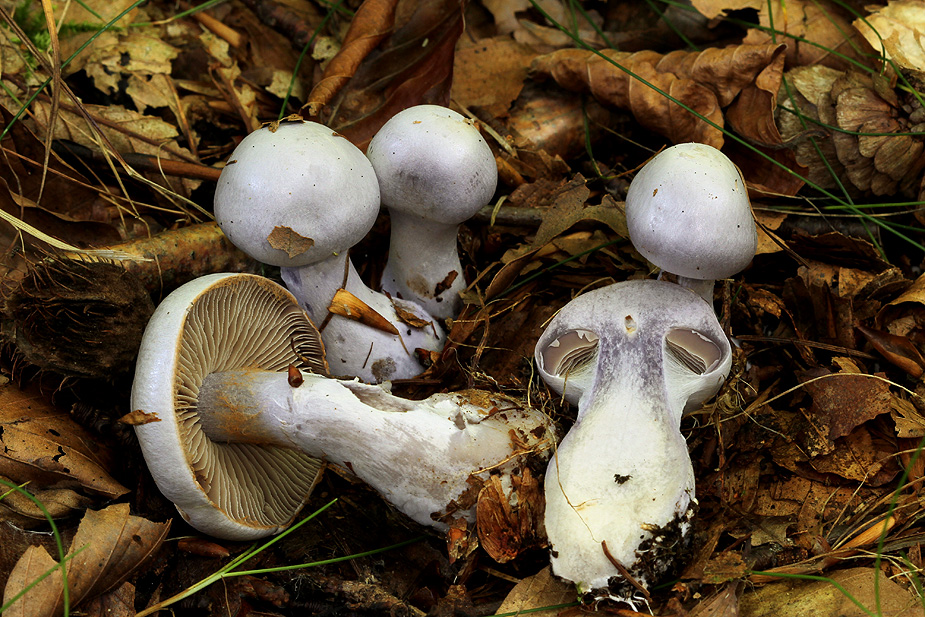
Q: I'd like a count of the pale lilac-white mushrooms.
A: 5